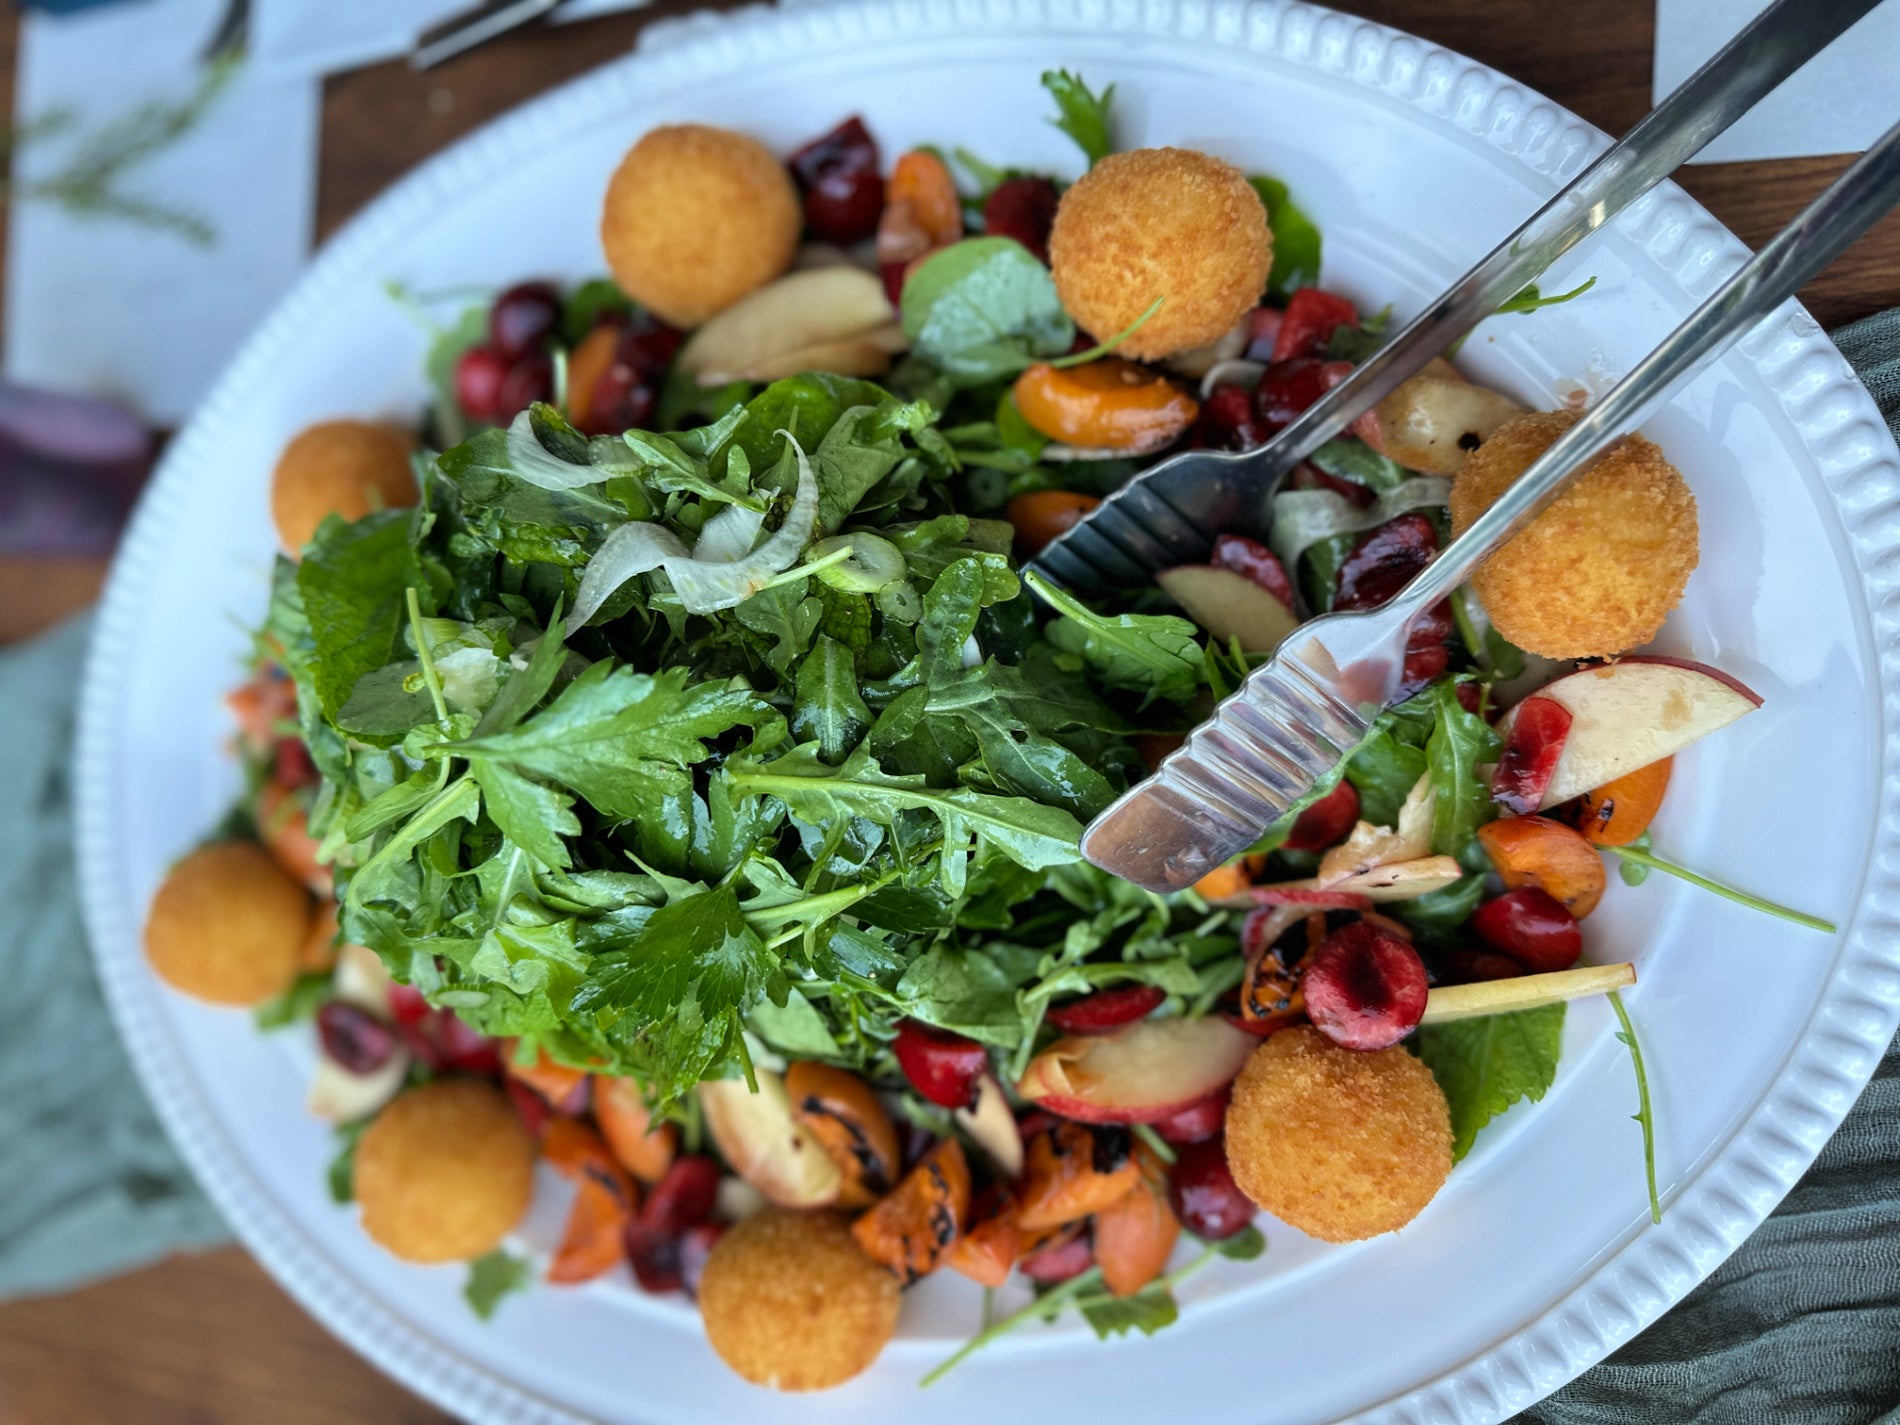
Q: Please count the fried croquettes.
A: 8